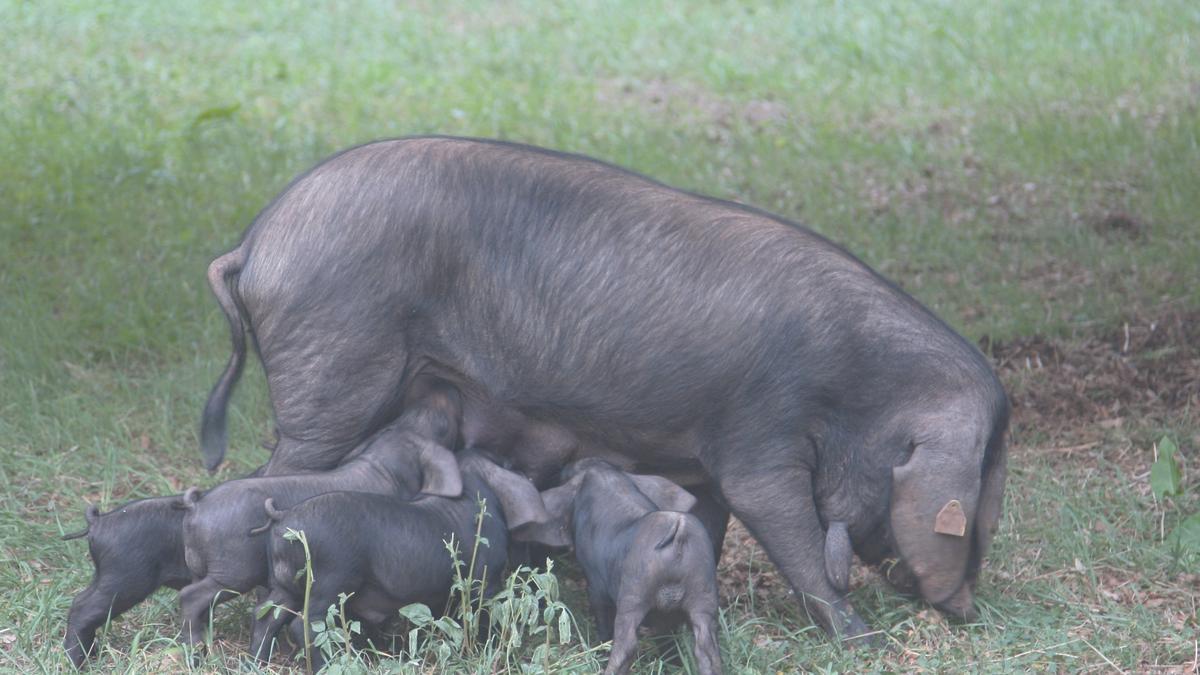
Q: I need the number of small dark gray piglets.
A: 4